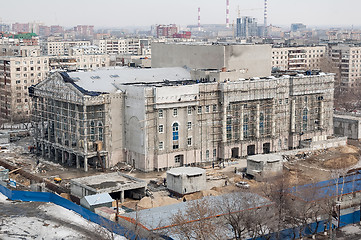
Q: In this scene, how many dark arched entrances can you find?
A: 3